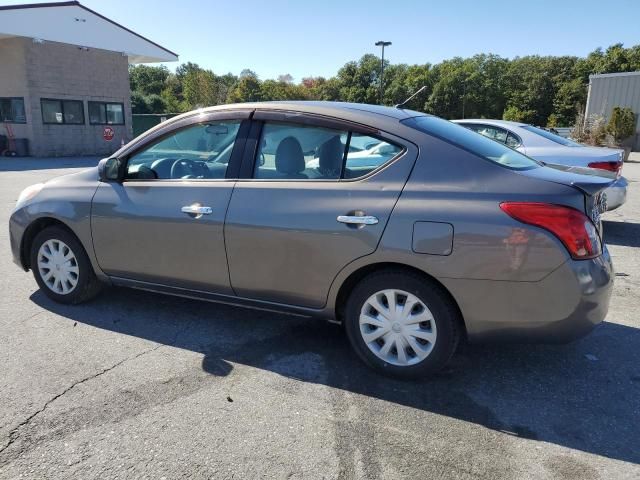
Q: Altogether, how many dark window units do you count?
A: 3